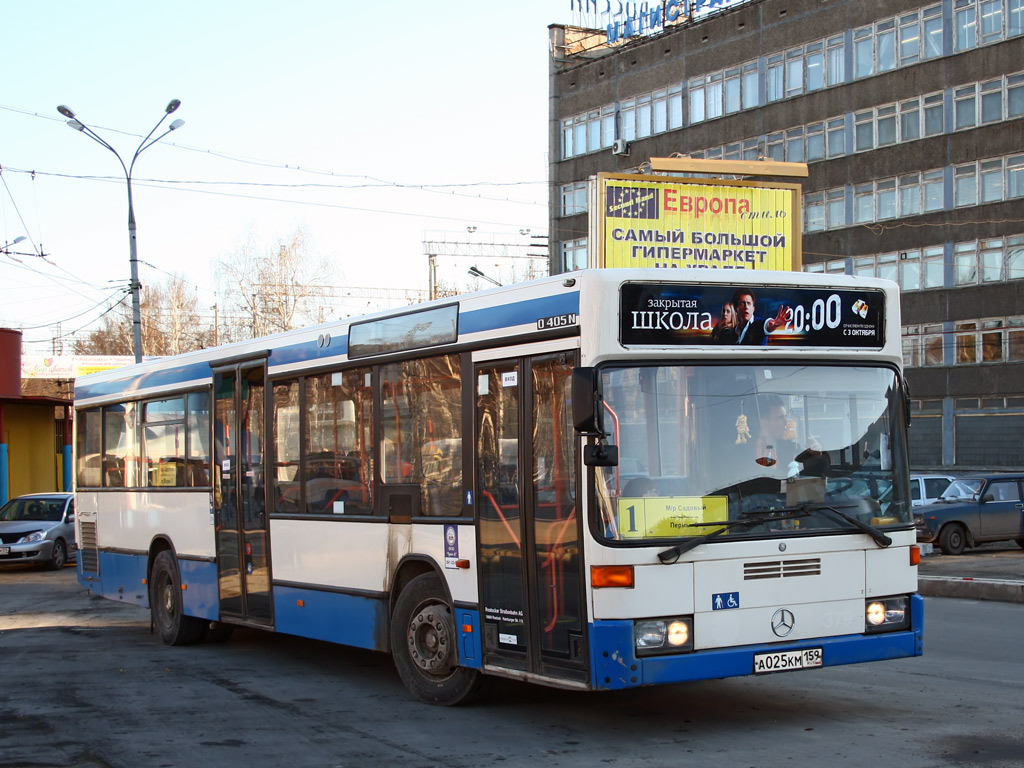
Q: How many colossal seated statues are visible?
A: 0